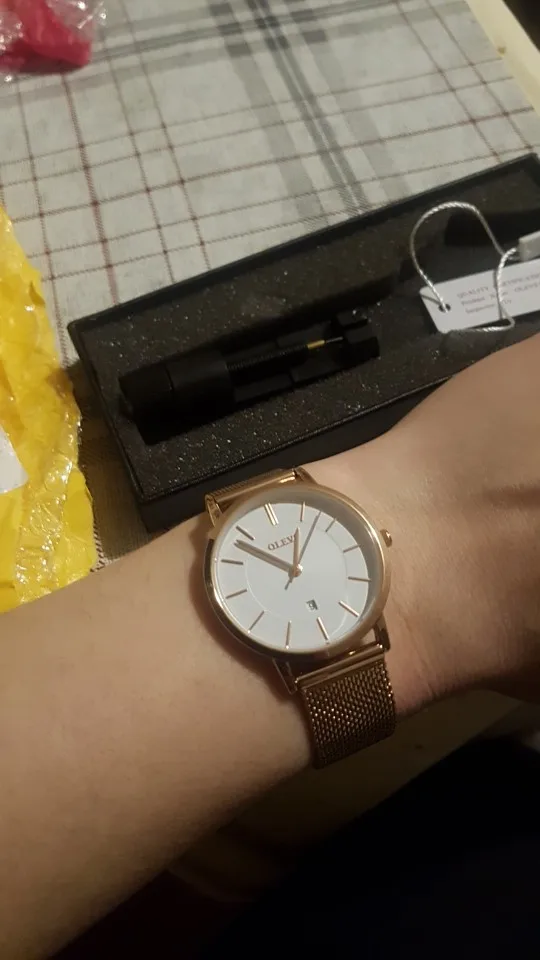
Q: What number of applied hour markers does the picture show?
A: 12